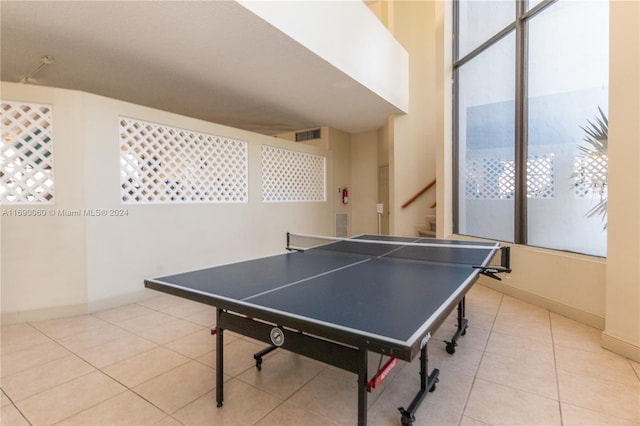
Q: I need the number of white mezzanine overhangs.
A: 1